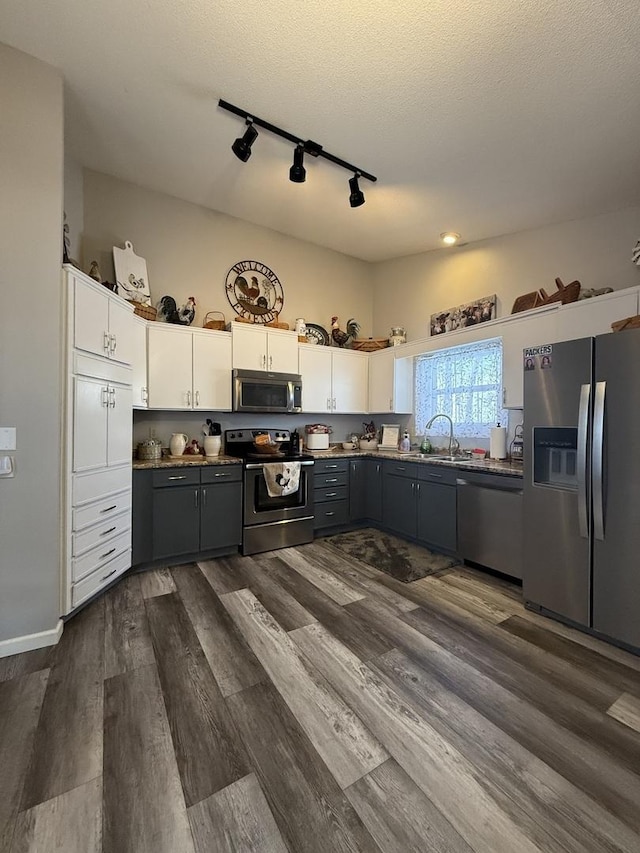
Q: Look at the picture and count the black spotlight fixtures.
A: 3